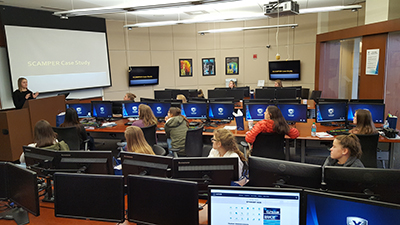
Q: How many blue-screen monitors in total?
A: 11